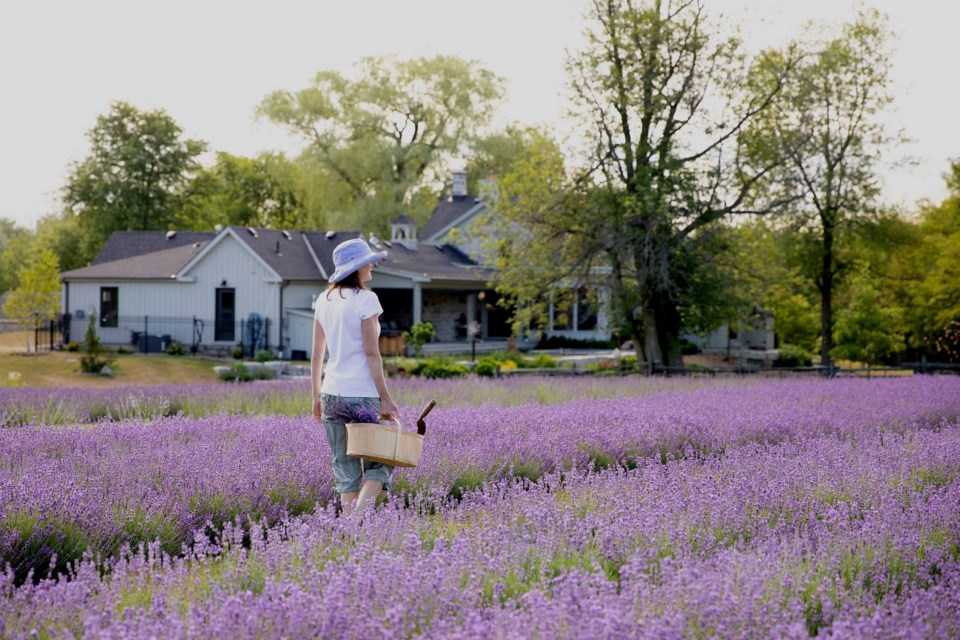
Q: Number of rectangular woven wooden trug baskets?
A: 1